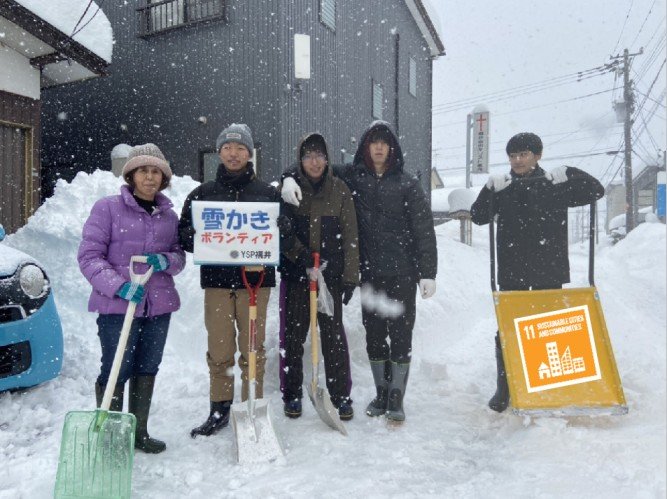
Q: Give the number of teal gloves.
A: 2